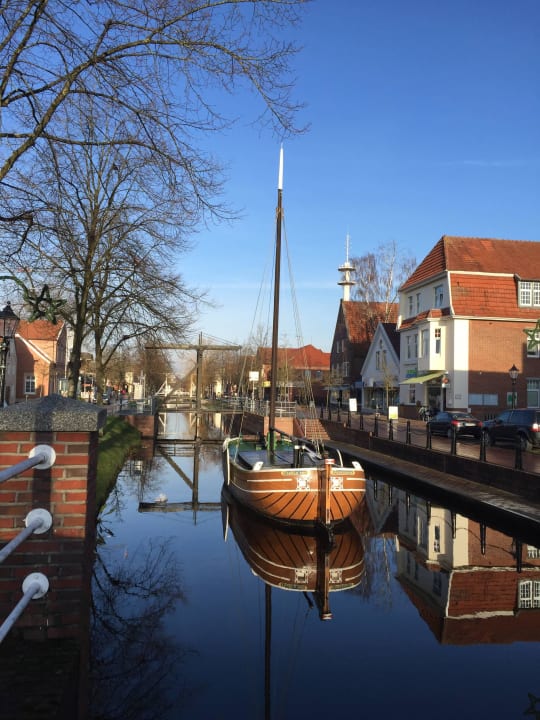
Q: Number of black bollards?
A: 12